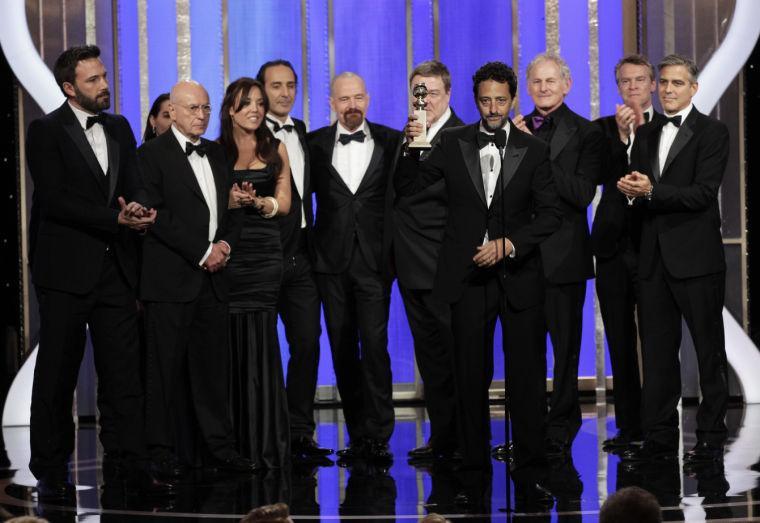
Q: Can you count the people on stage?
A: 11